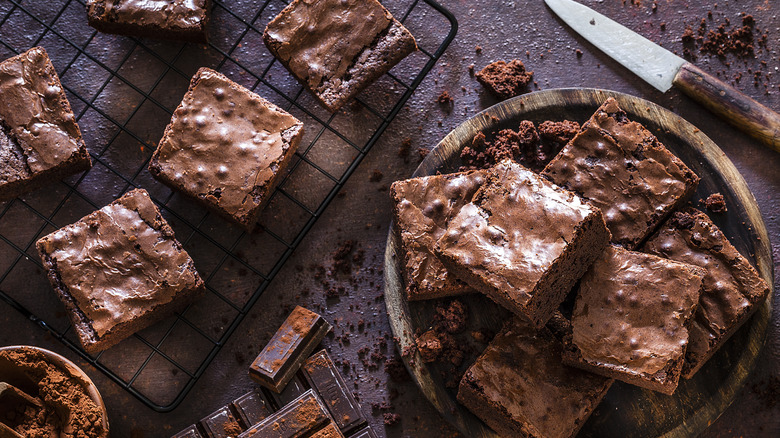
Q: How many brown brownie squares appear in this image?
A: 11